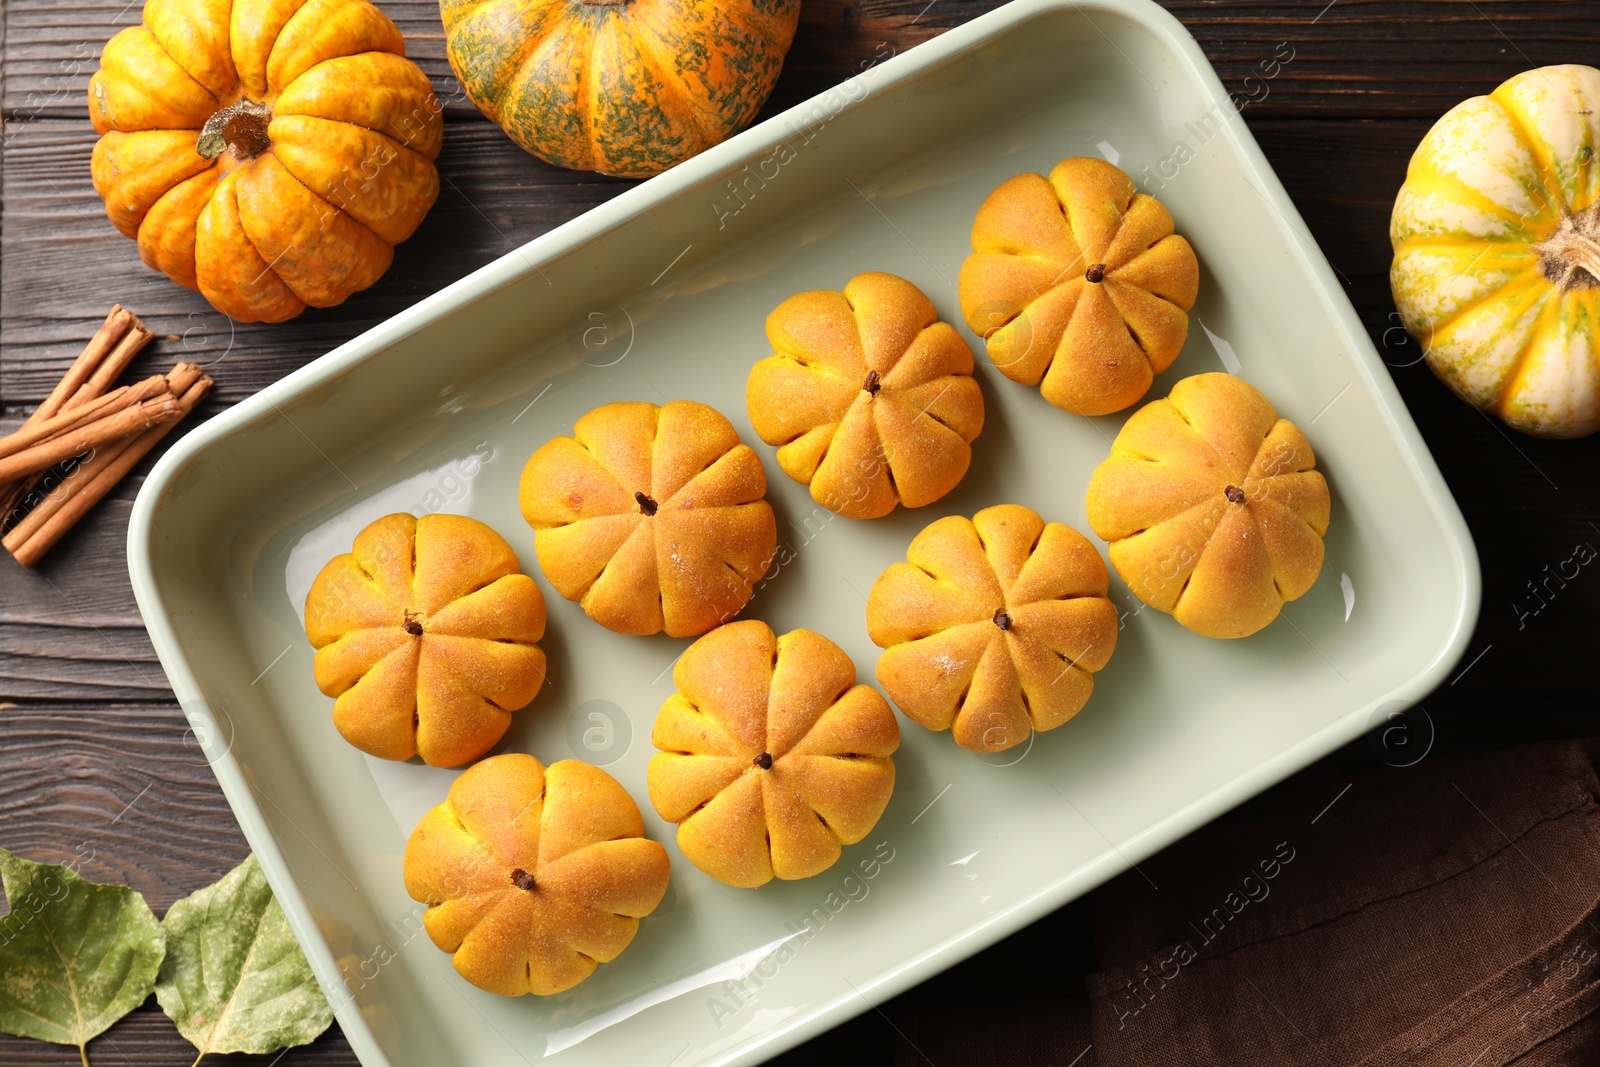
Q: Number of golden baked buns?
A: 8